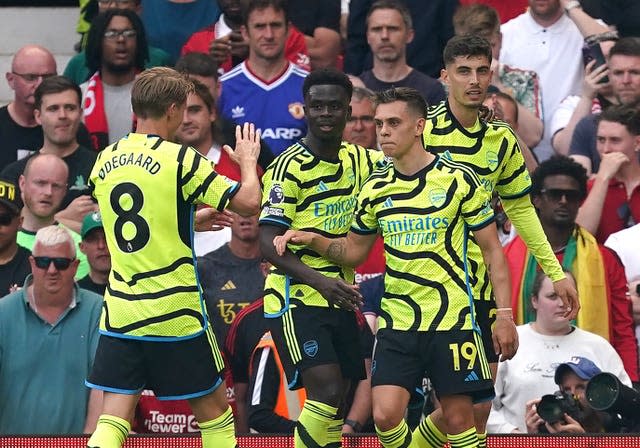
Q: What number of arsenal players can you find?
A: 4